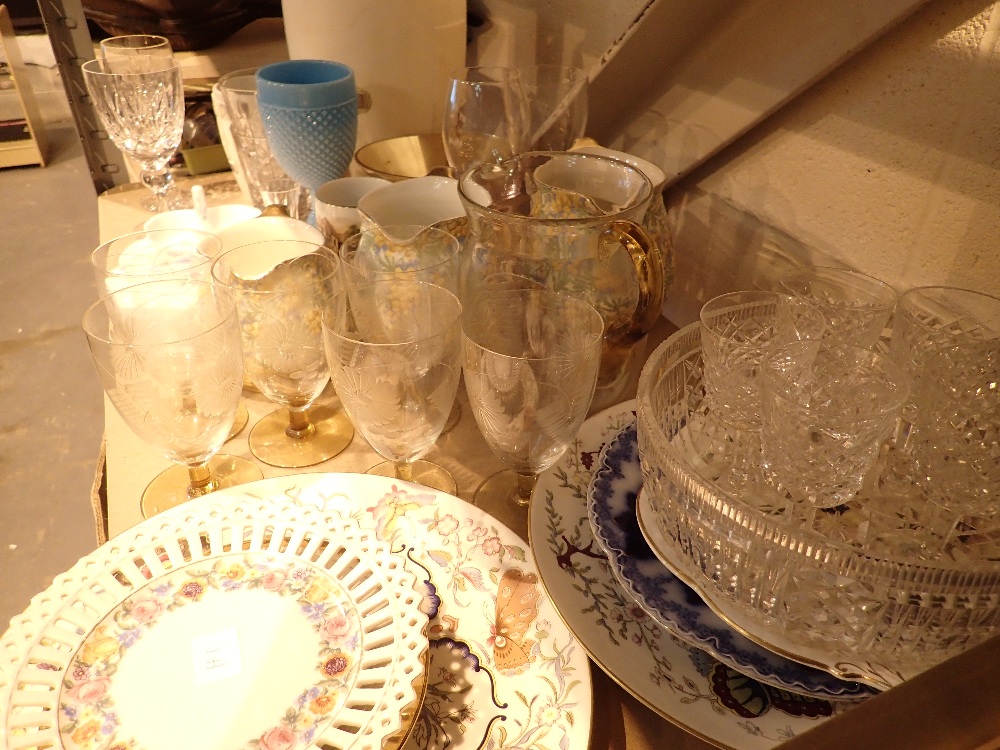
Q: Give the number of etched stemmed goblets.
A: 6